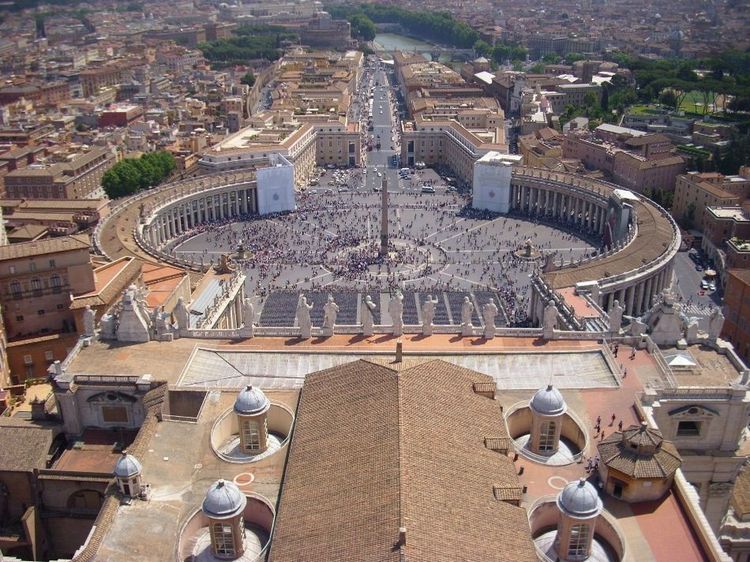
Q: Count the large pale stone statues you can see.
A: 13